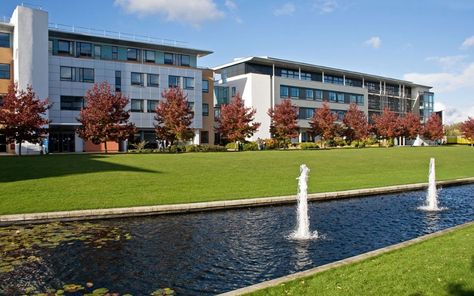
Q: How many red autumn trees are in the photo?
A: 11